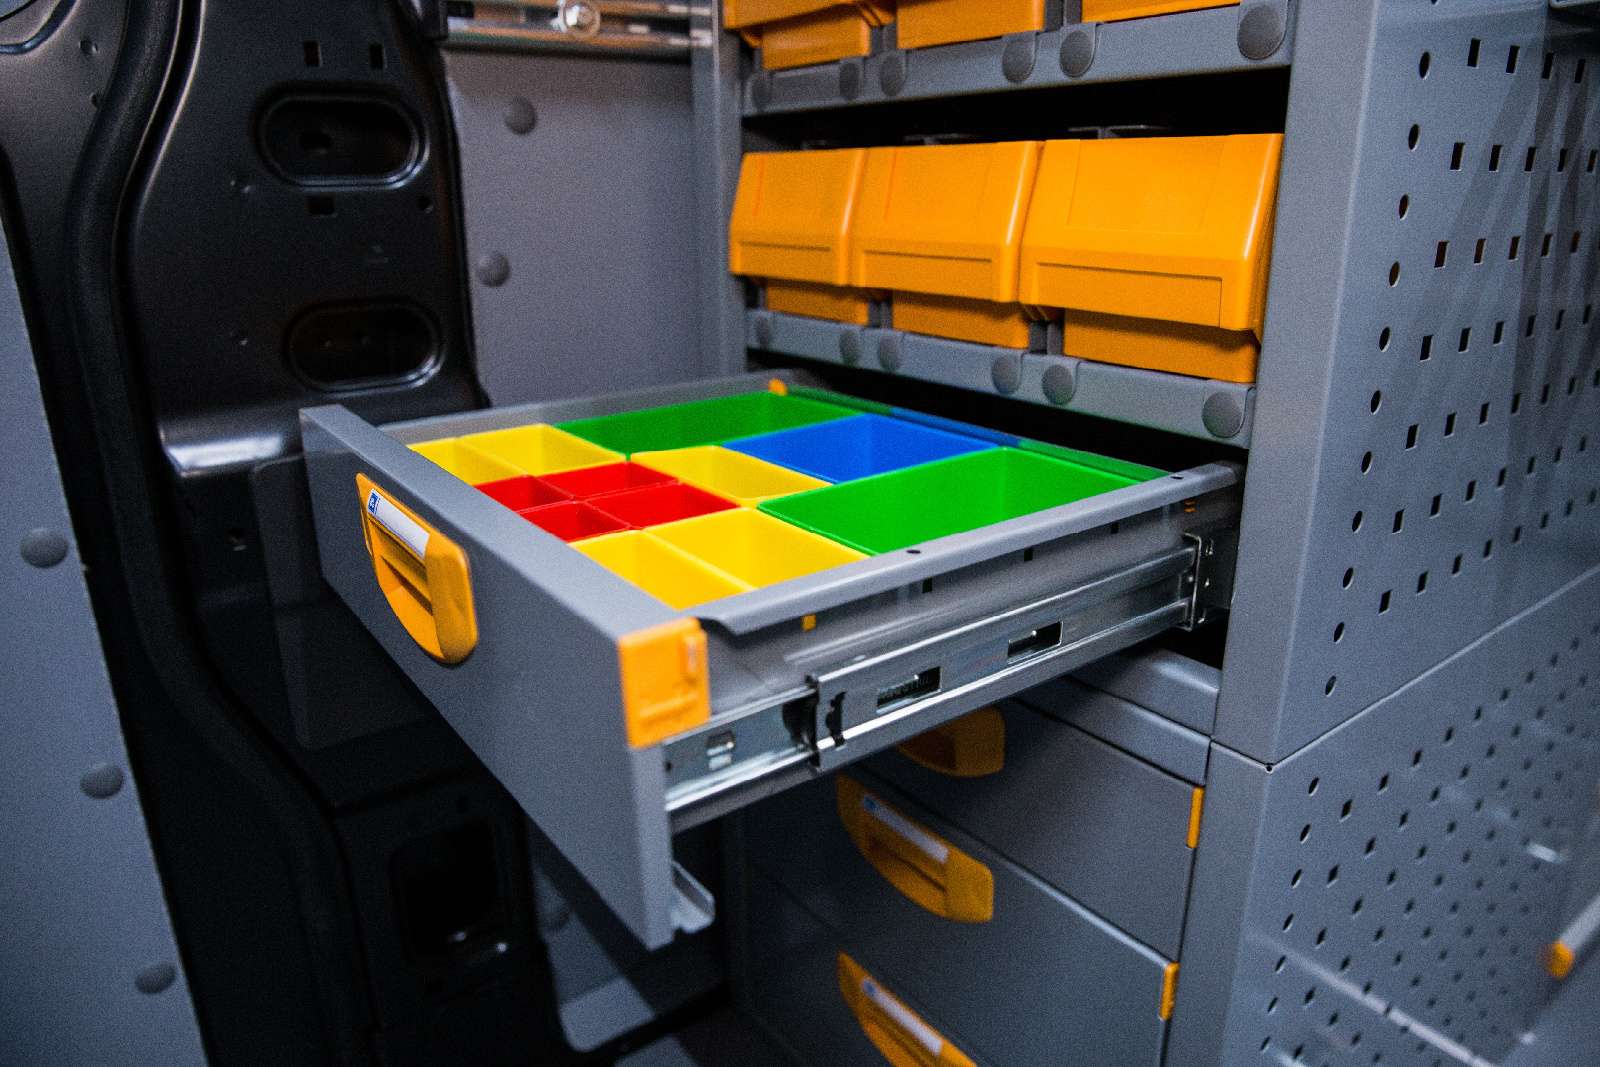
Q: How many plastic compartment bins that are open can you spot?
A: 12